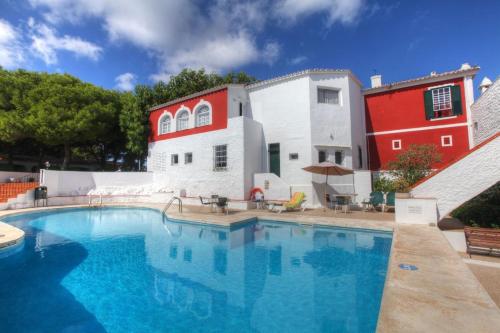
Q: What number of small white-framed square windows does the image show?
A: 2